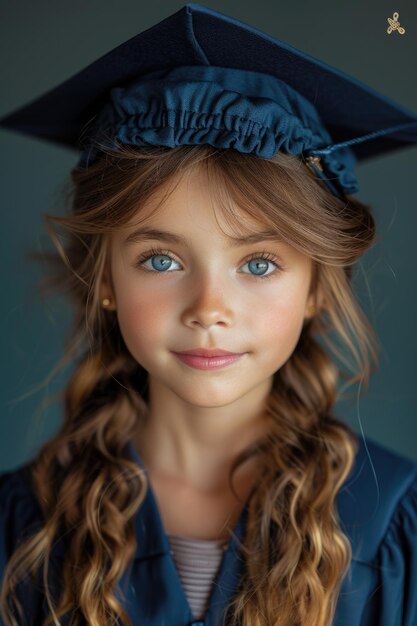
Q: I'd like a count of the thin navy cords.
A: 1